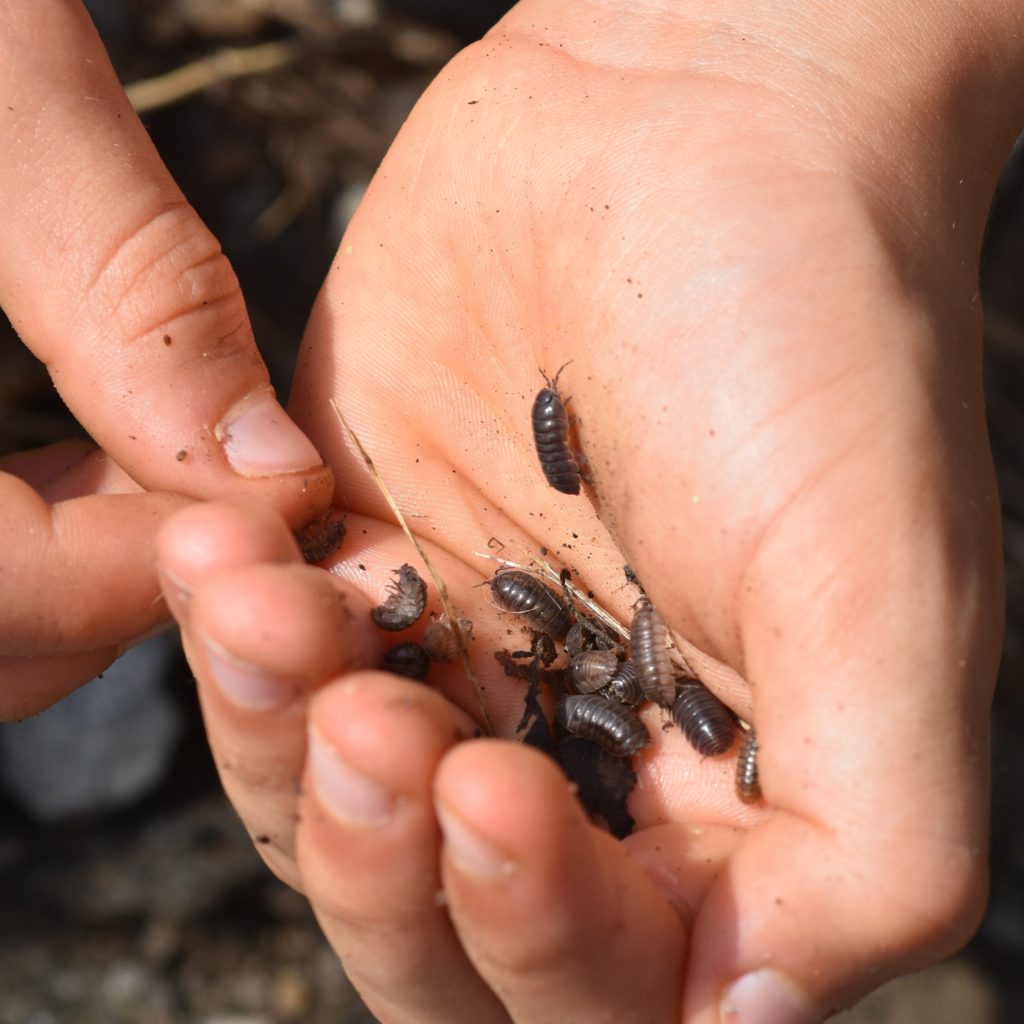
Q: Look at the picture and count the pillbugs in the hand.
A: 12